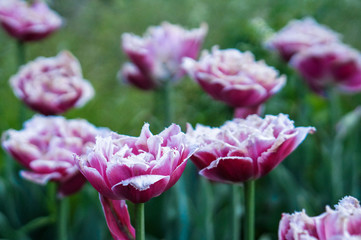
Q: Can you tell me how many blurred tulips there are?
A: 7